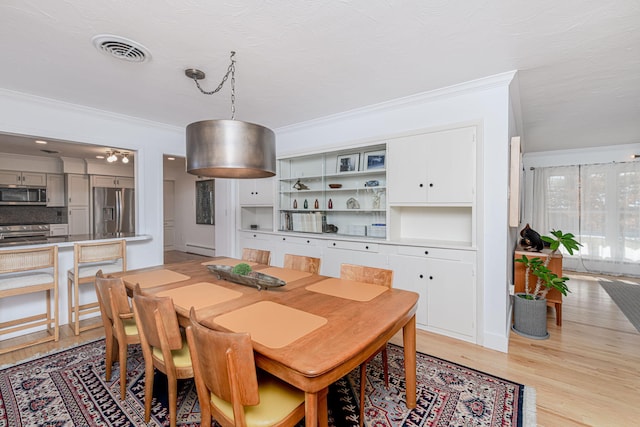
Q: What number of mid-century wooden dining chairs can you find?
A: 6